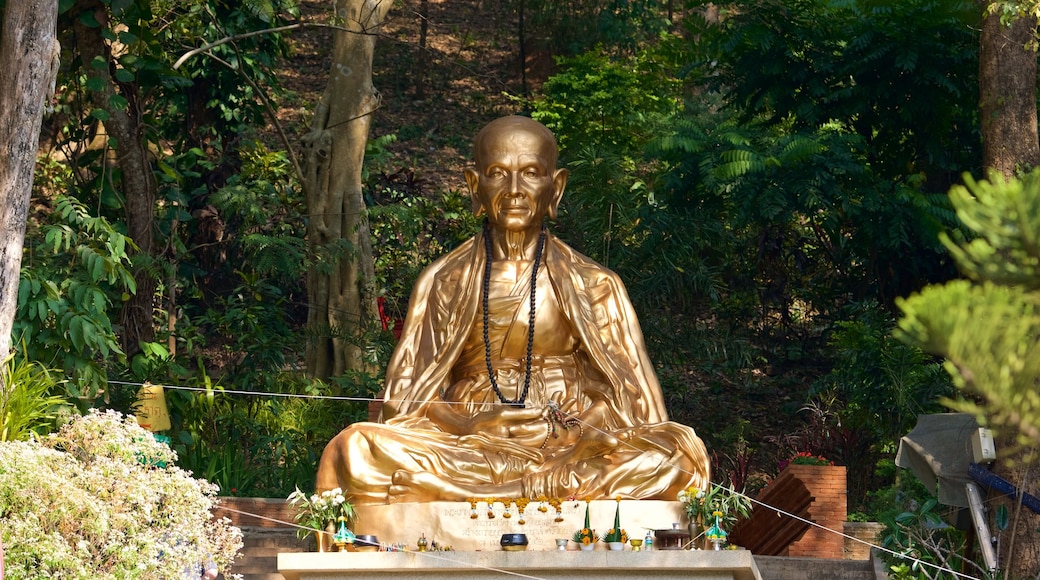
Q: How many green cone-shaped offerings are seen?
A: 2